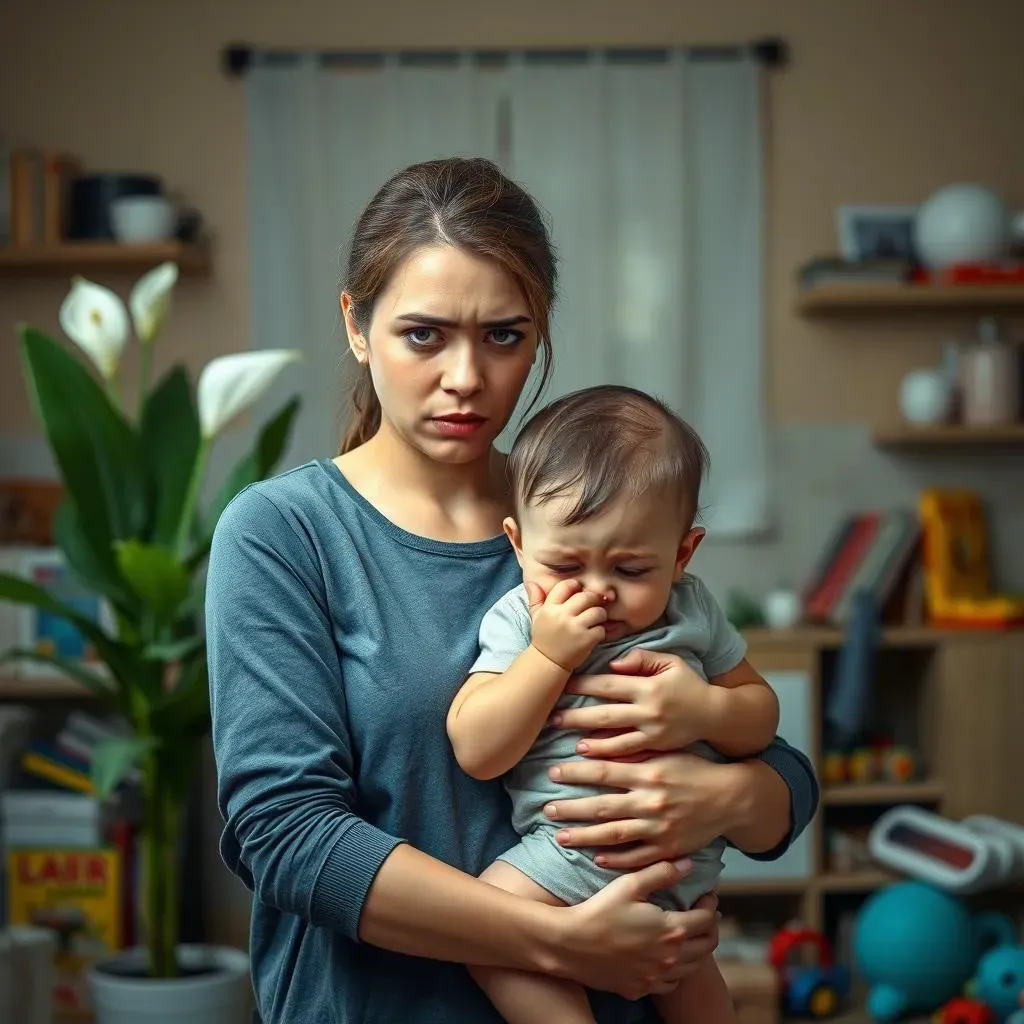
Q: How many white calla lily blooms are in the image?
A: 3